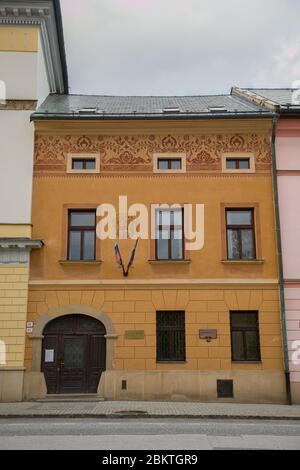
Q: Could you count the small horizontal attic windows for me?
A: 3